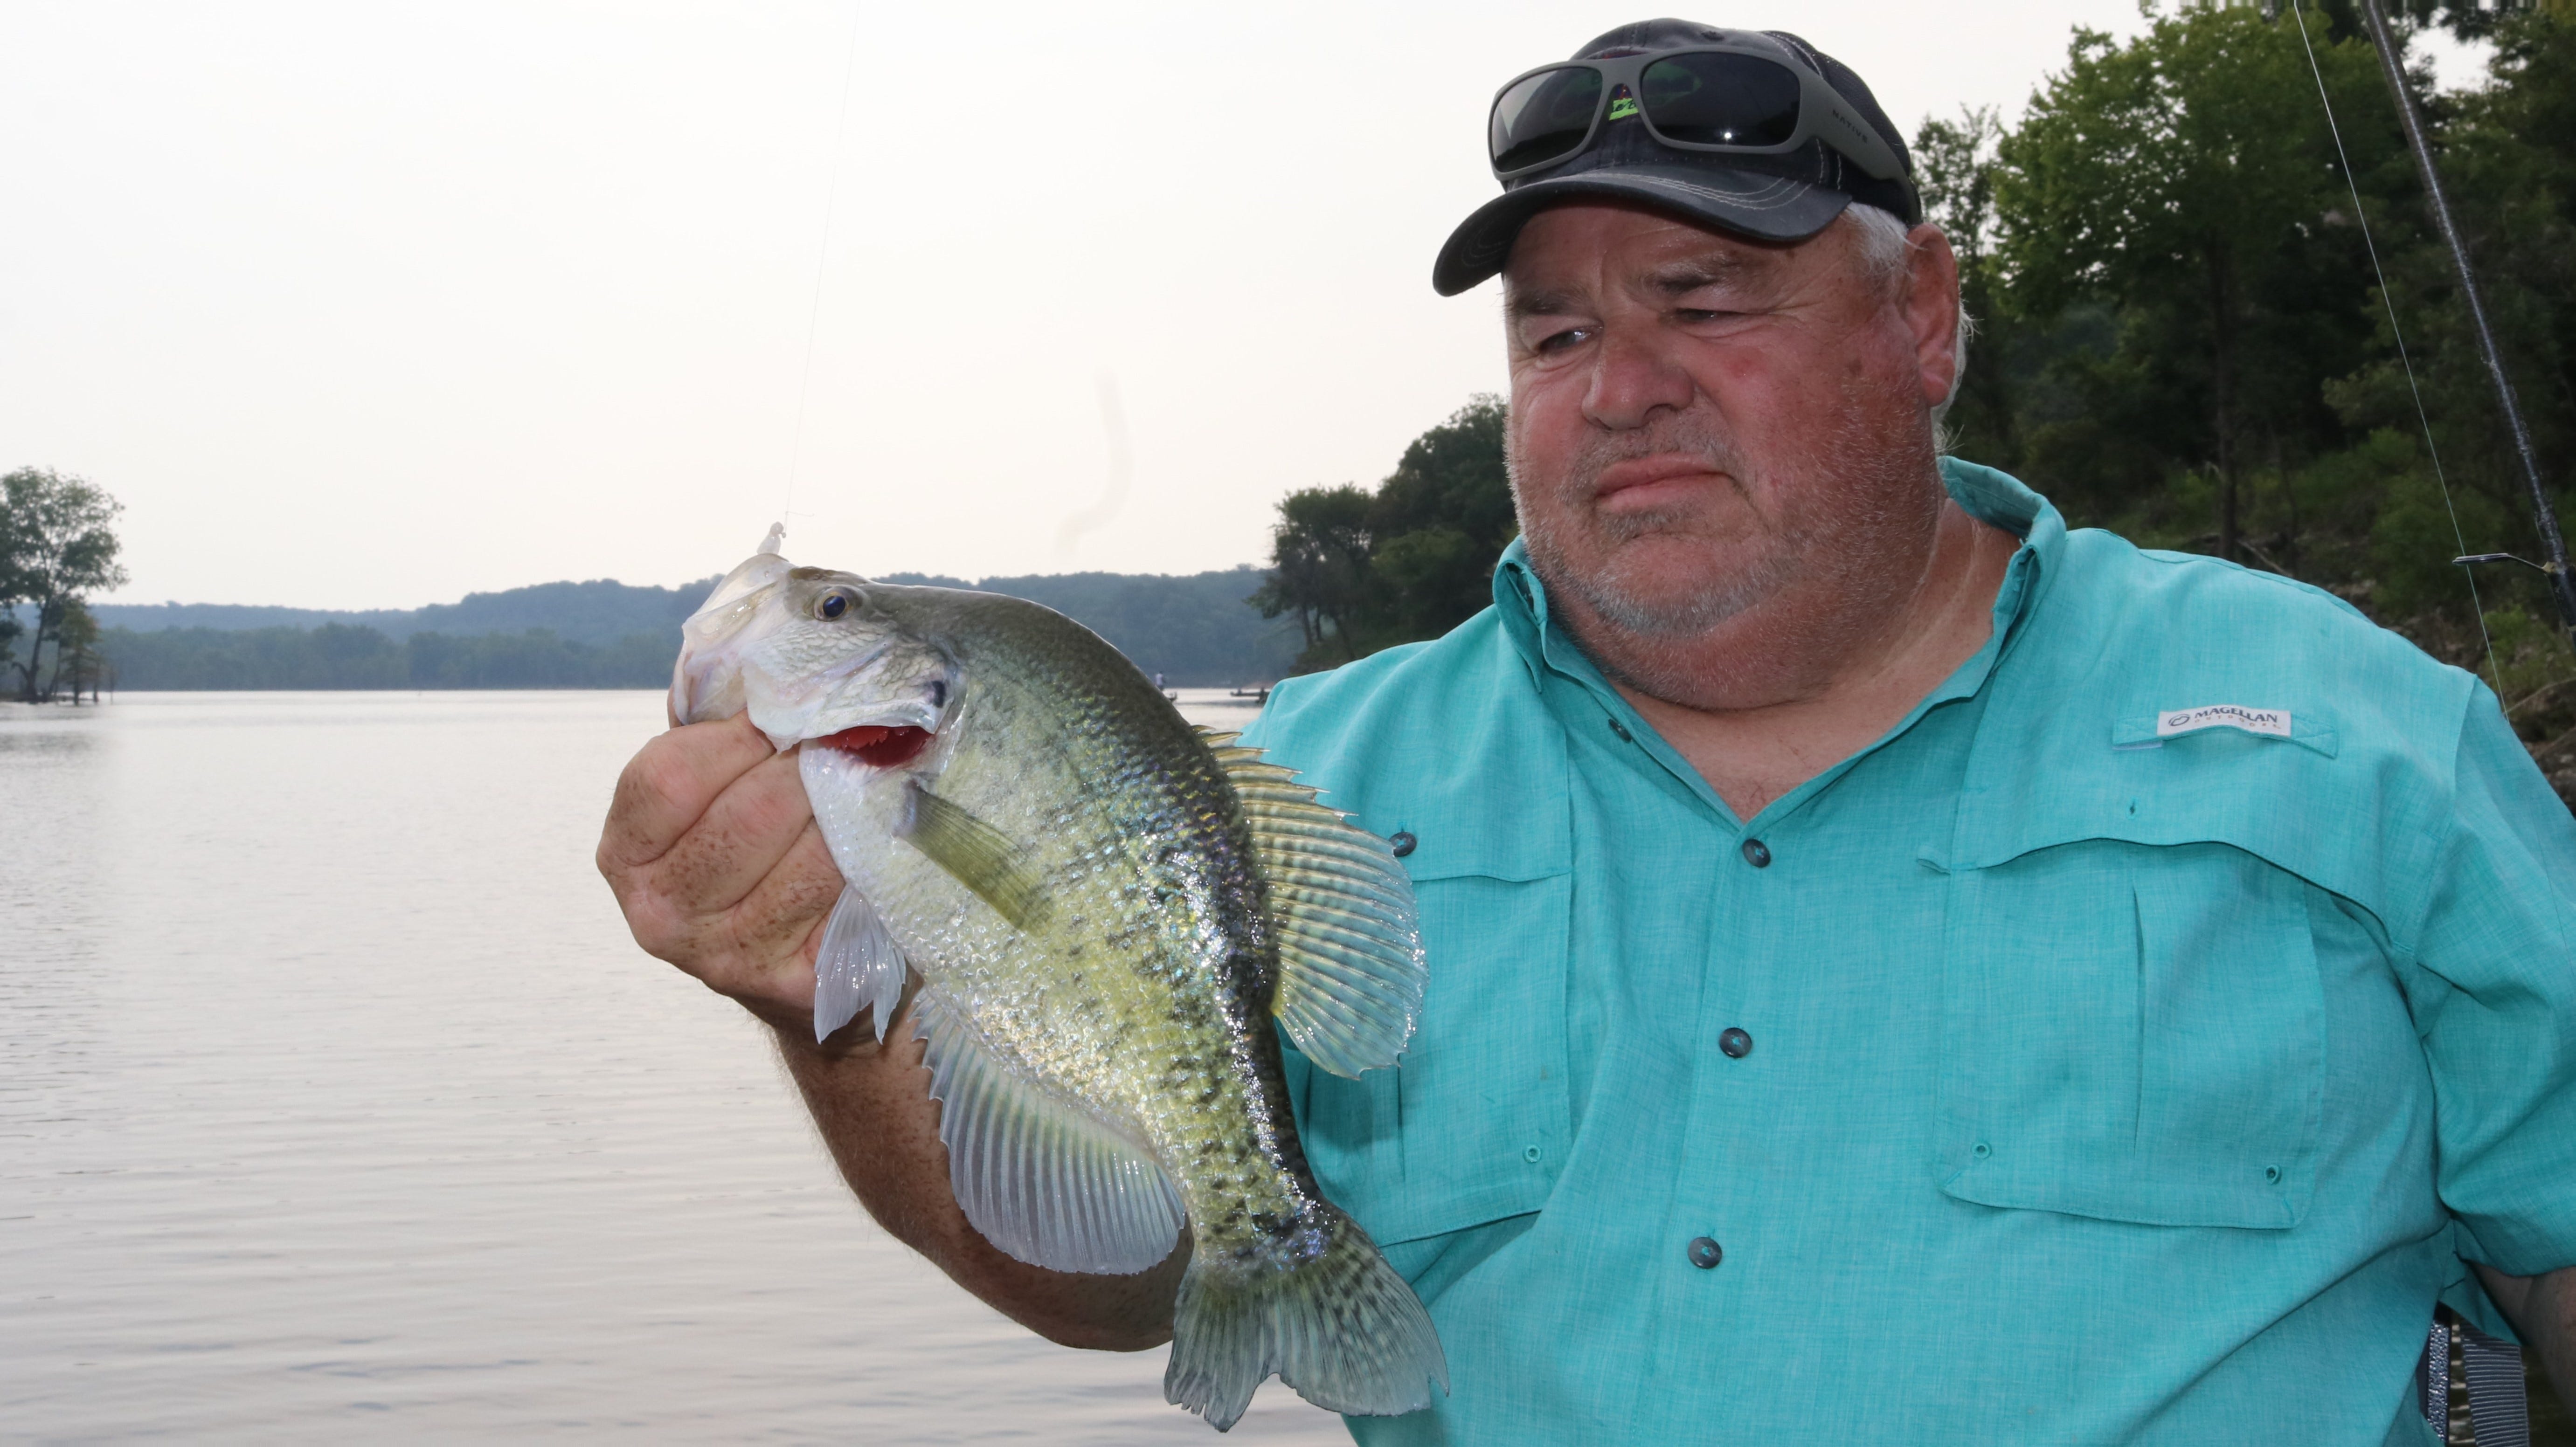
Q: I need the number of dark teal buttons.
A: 5